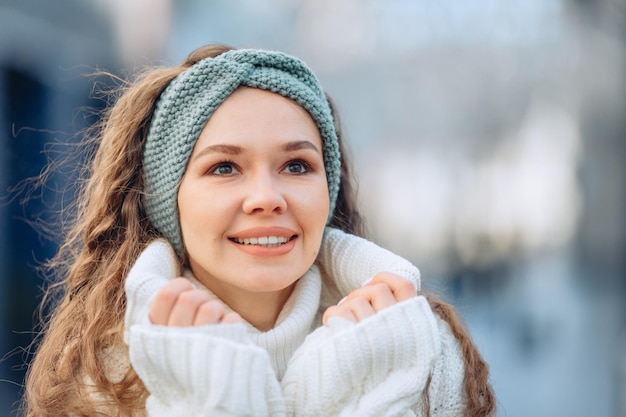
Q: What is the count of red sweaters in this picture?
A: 0